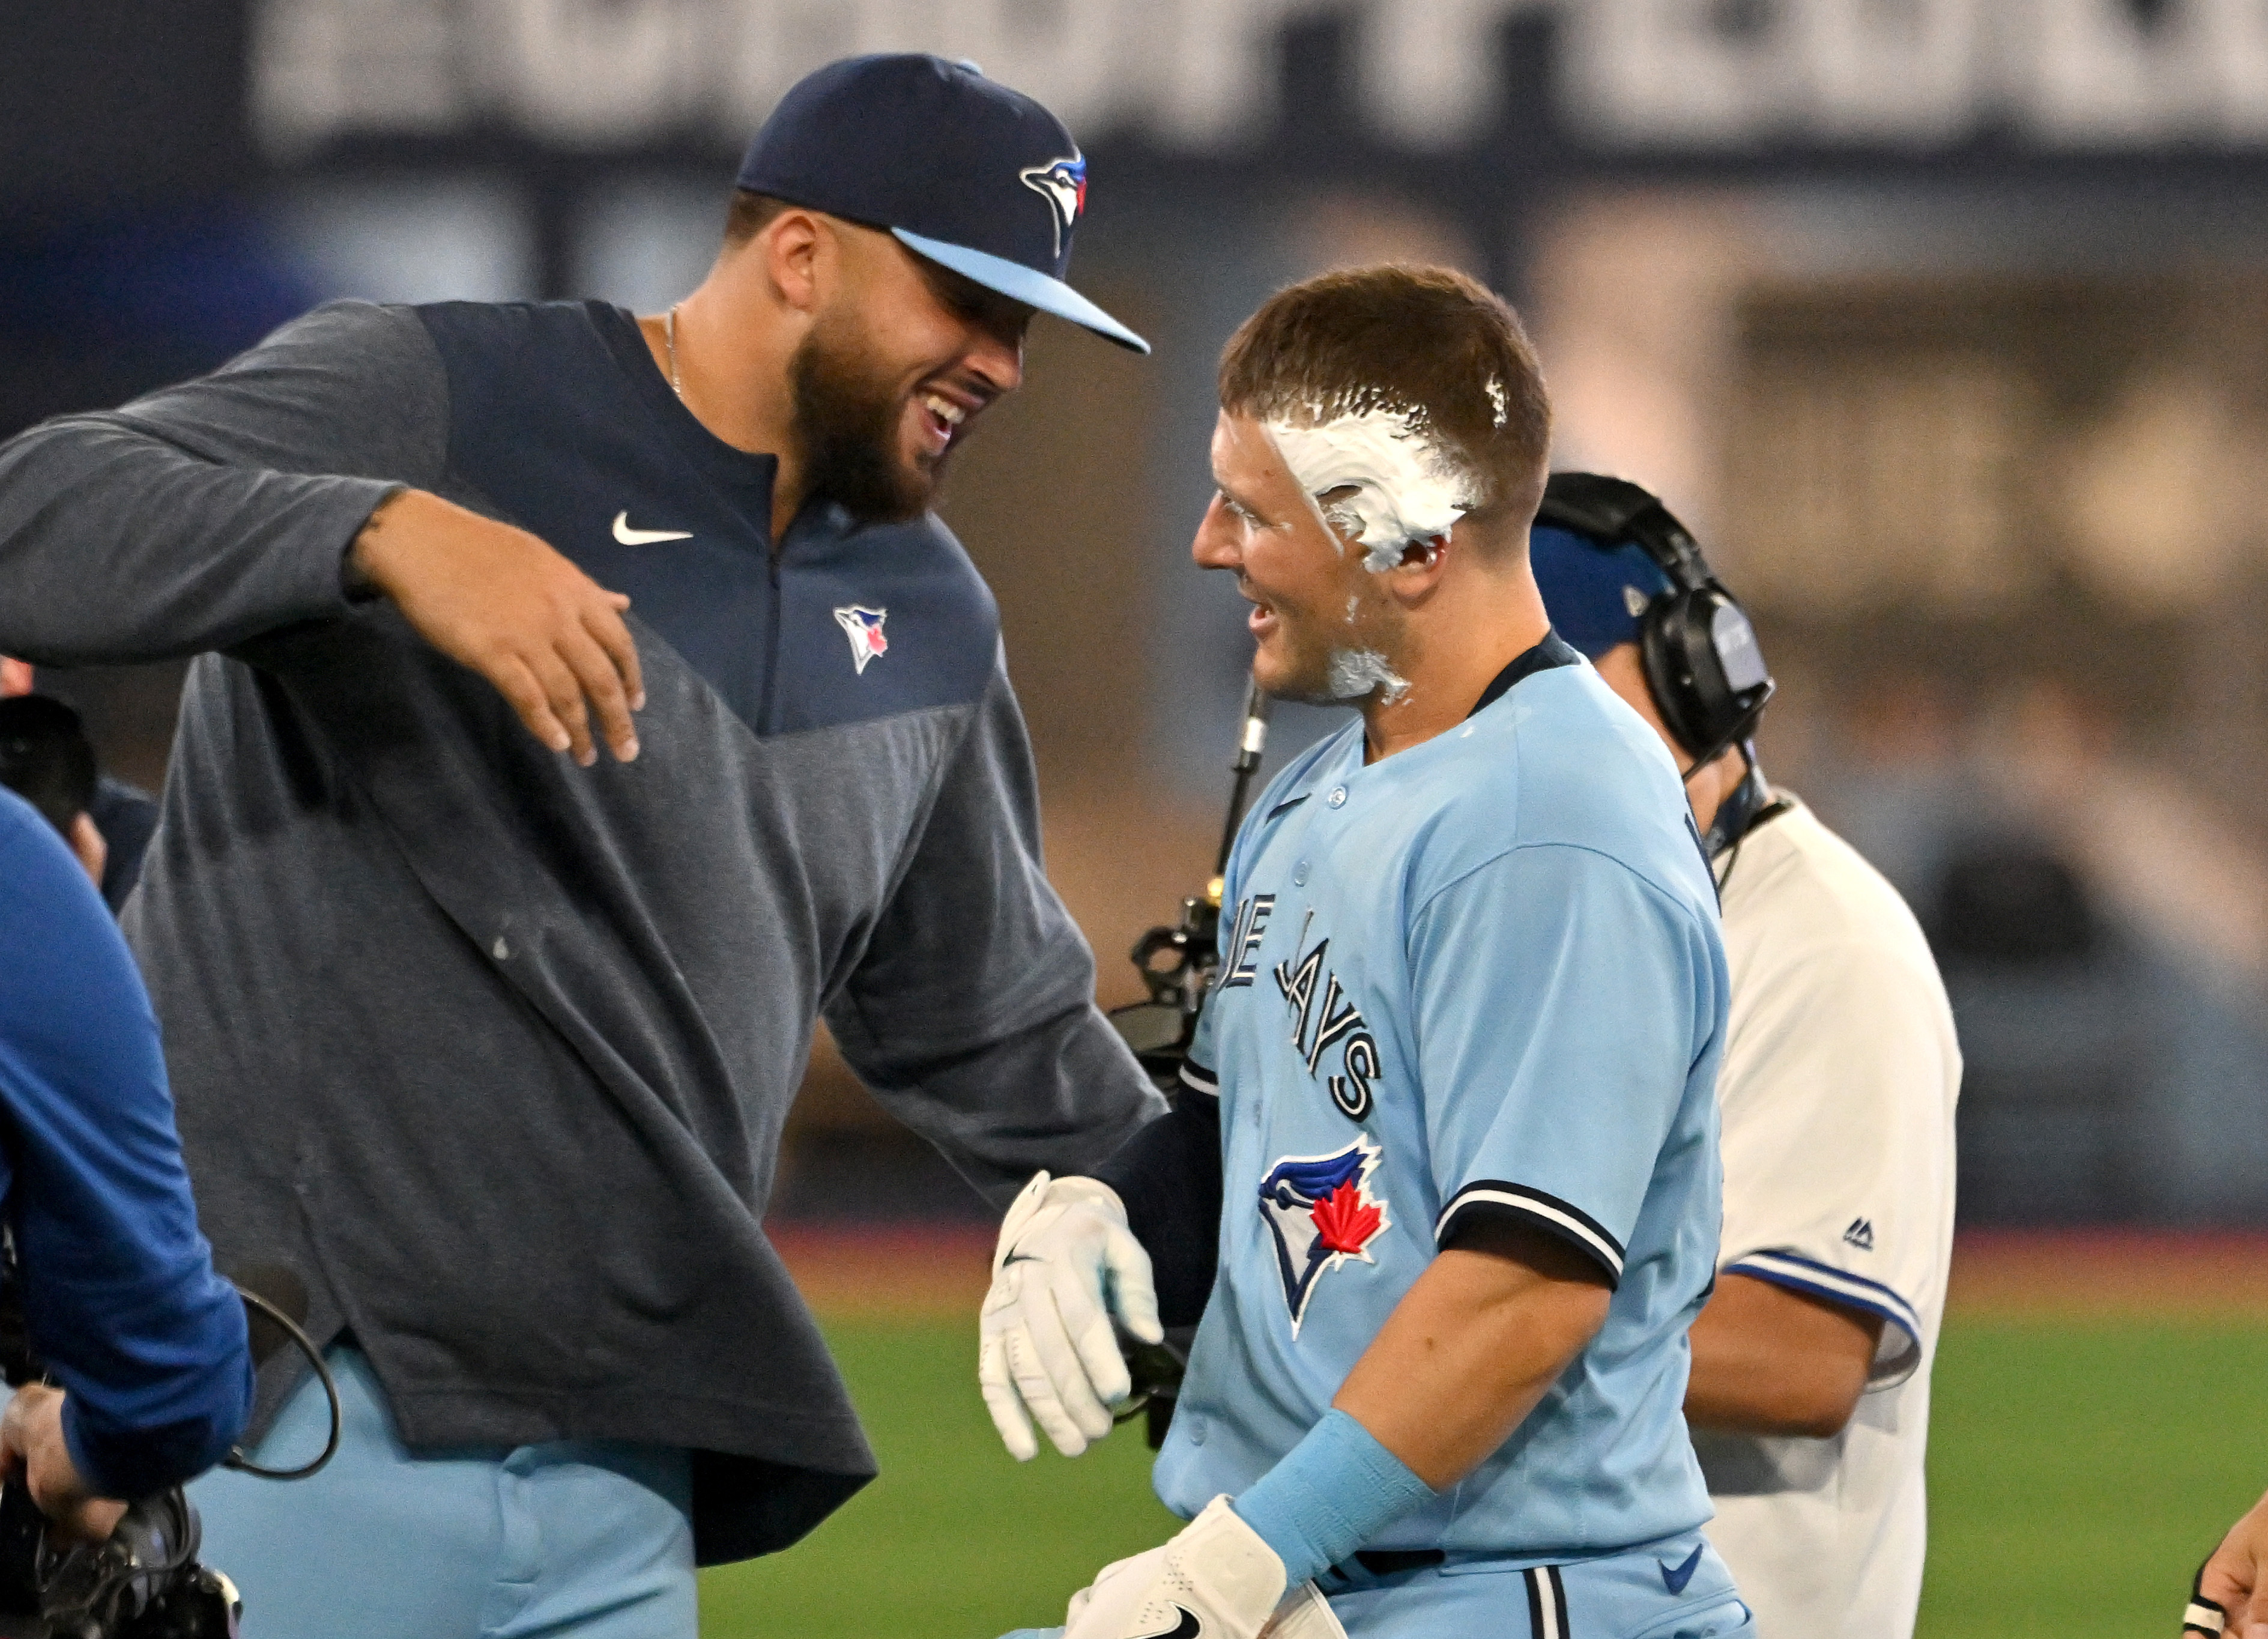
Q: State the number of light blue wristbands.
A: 1